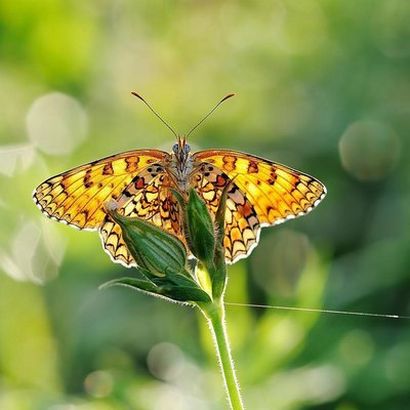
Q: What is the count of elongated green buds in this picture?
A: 2